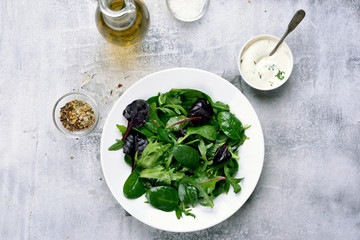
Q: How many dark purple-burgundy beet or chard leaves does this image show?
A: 4